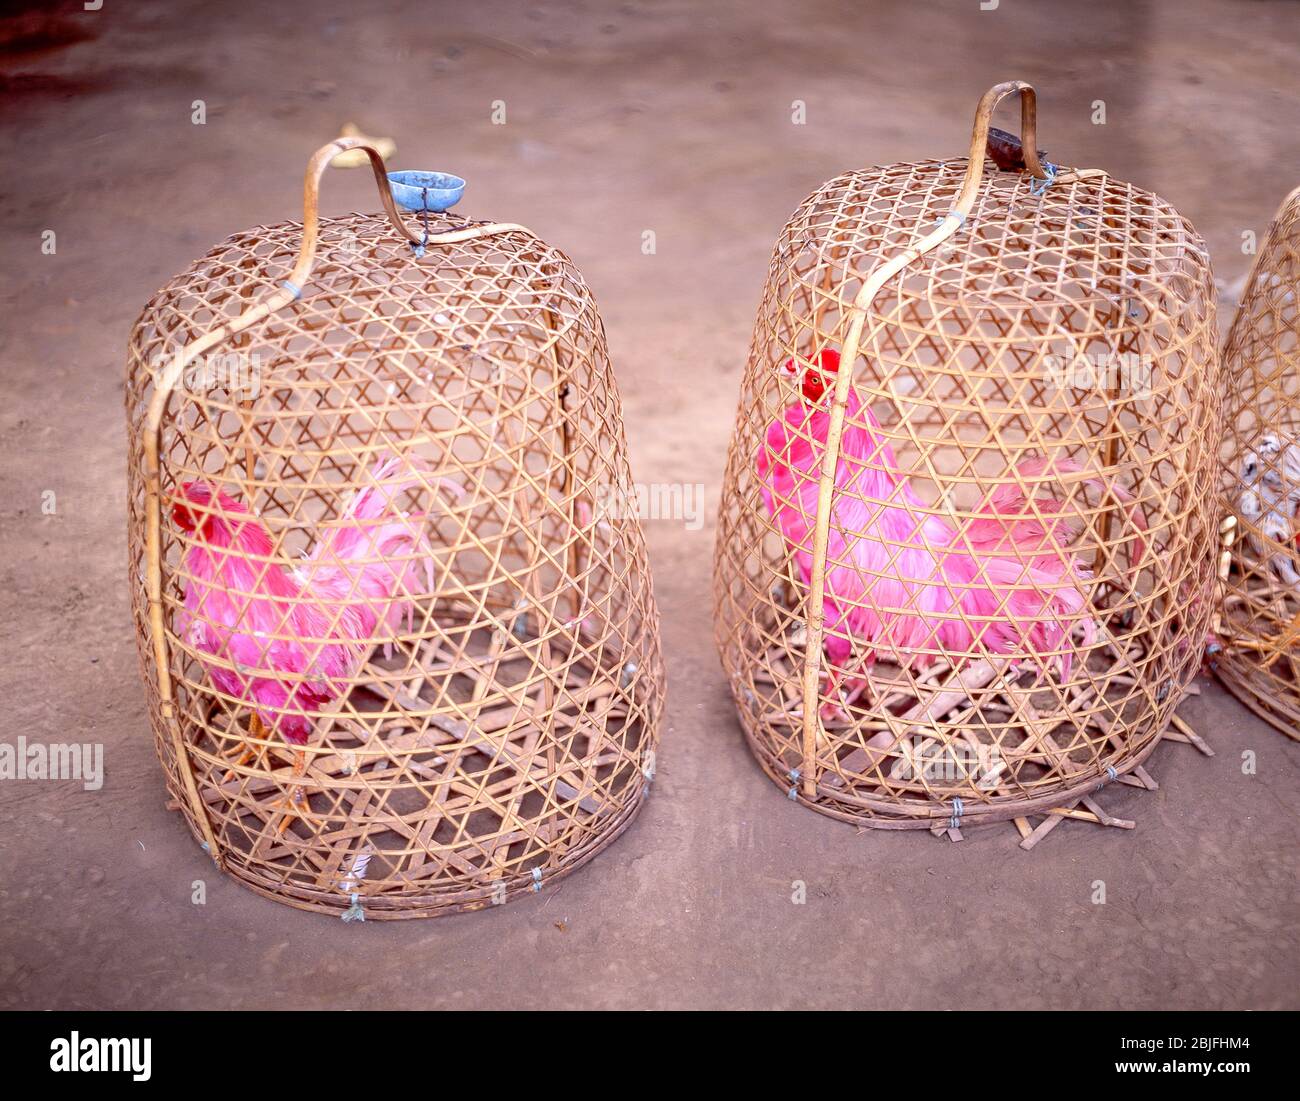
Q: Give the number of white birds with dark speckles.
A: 1